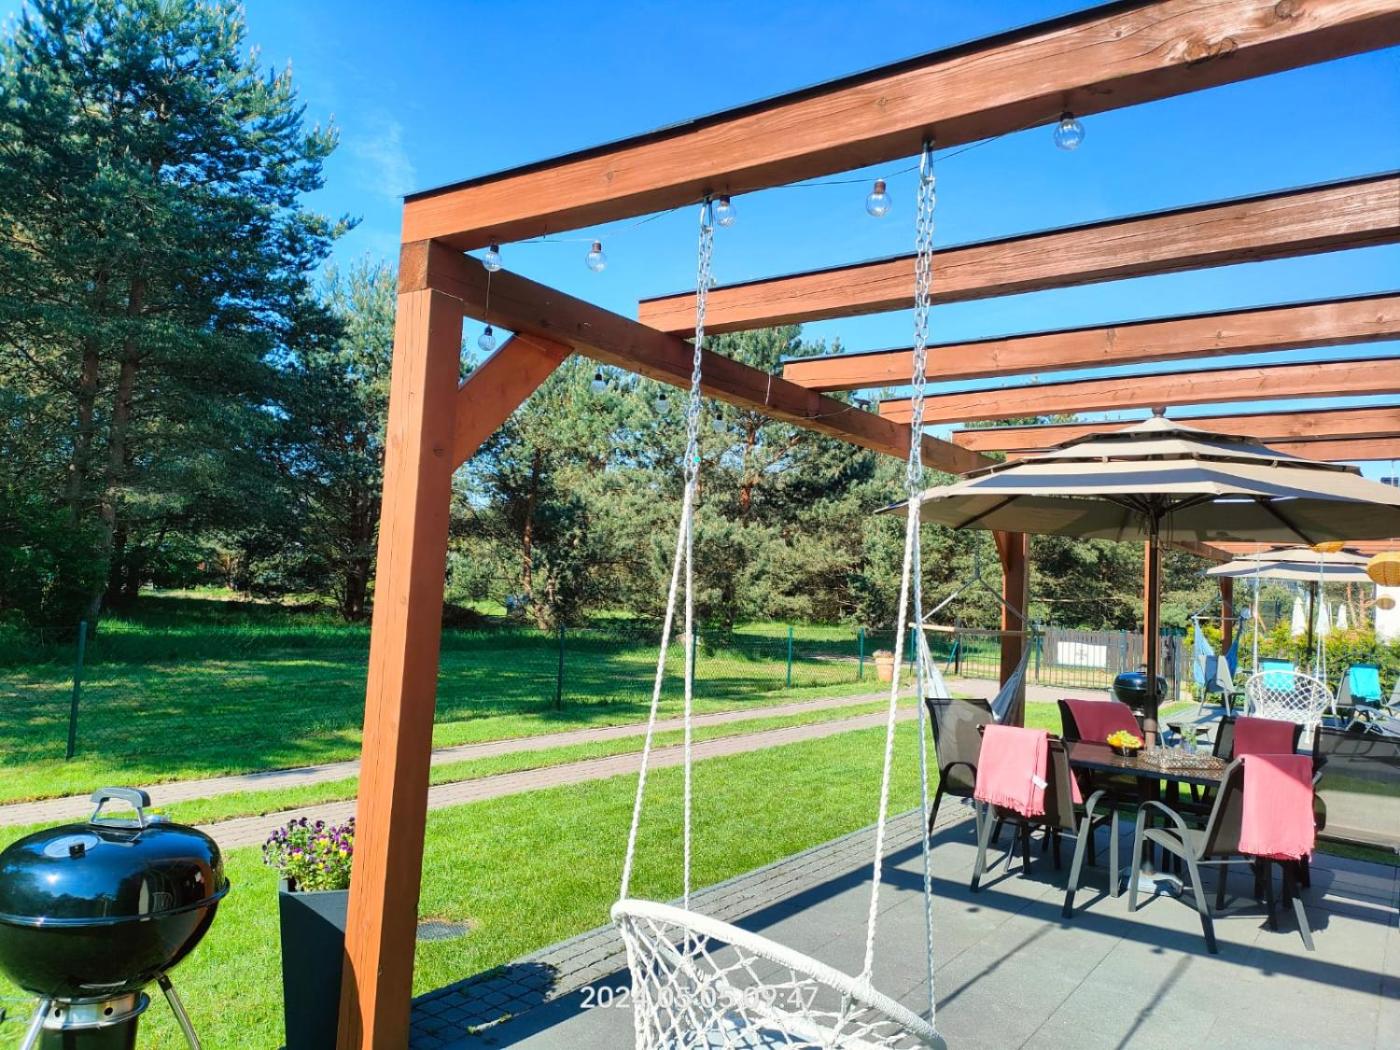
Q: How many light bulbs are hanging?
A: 9